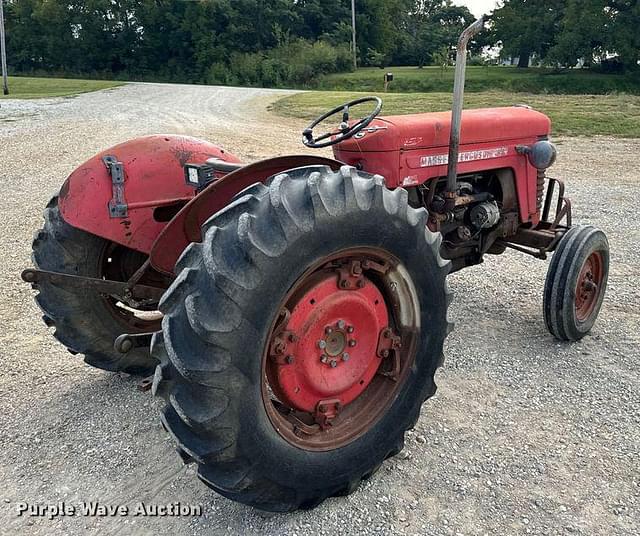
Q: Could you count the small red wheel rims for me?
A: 1